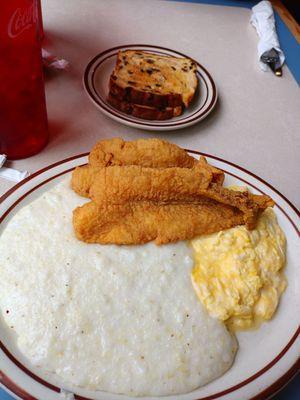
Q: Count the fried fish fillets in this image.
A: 3